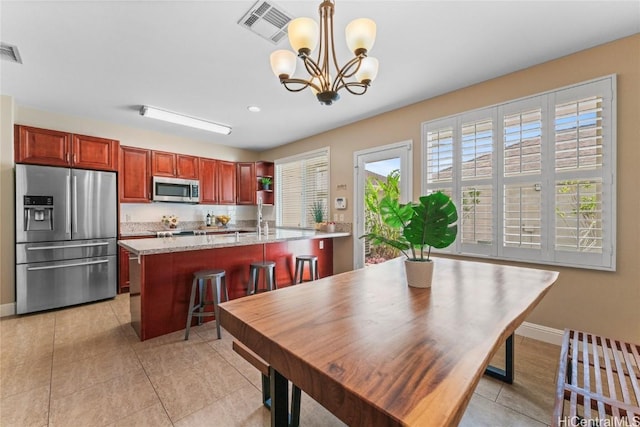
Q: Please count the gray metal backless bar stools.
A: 3